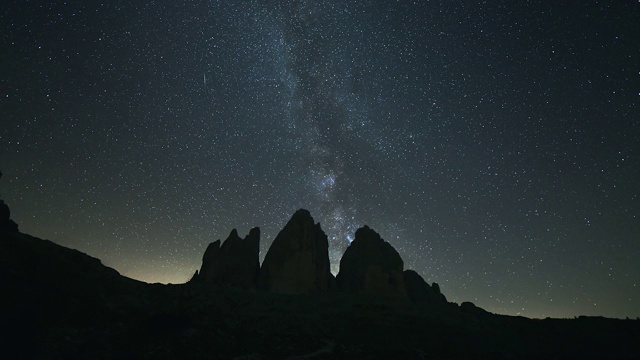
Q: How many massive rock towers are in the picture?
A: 3